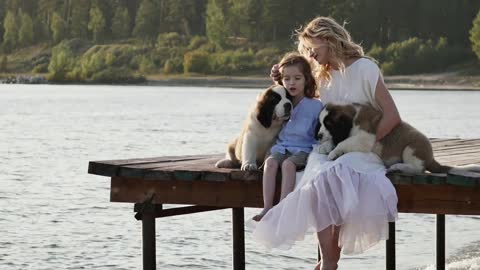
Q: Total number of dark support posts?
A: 4